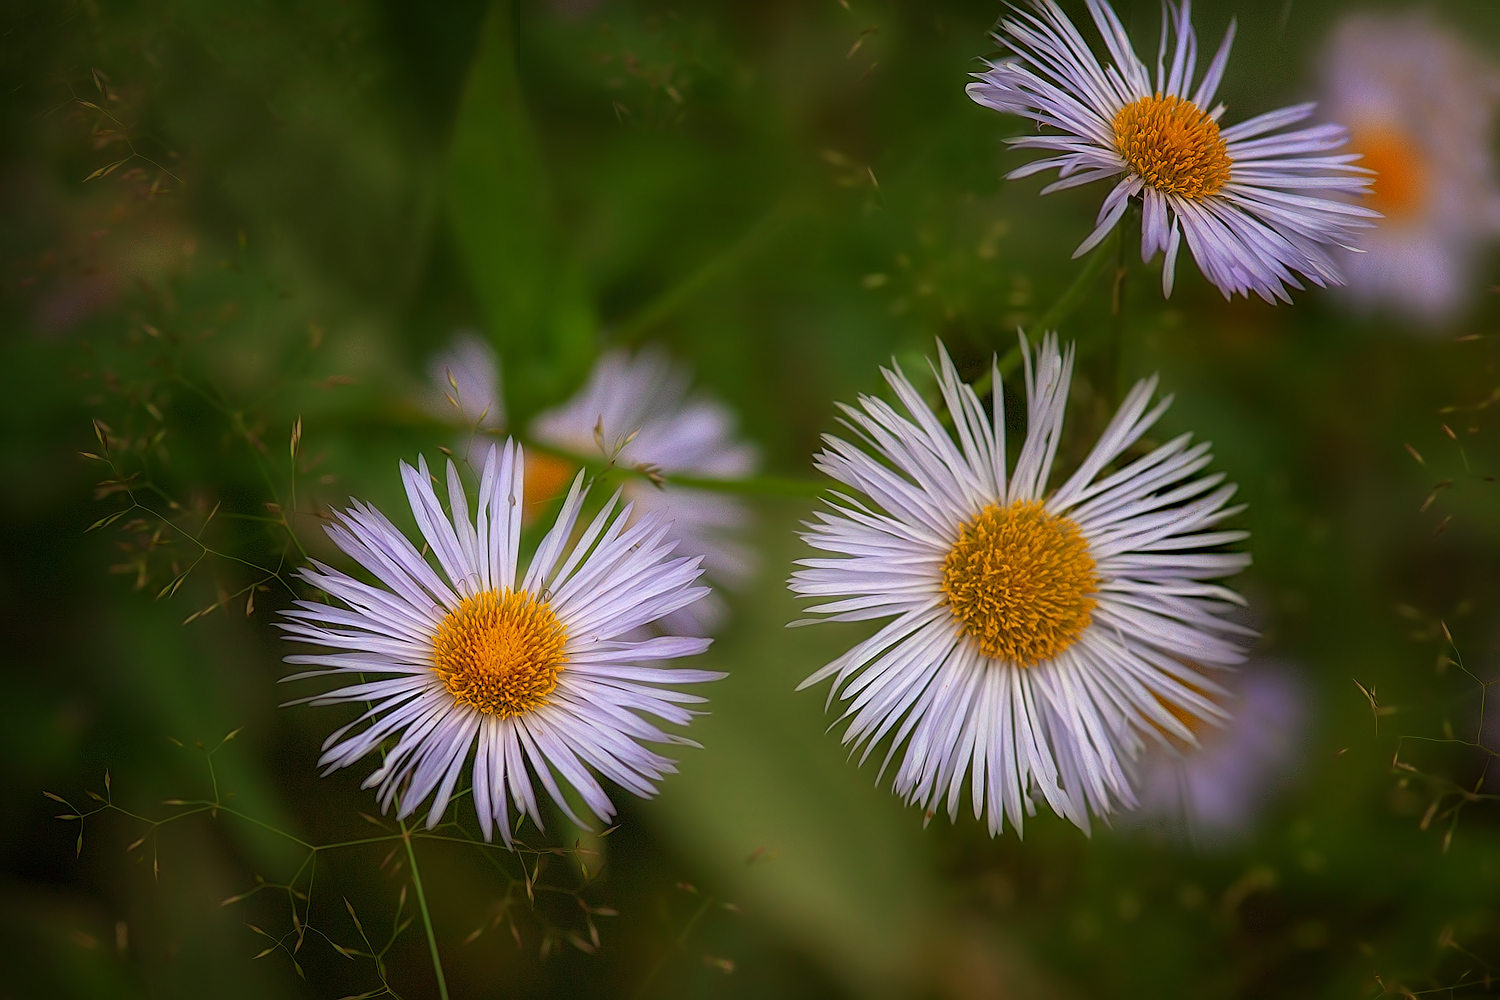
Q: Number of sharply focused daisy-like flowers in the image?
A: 3